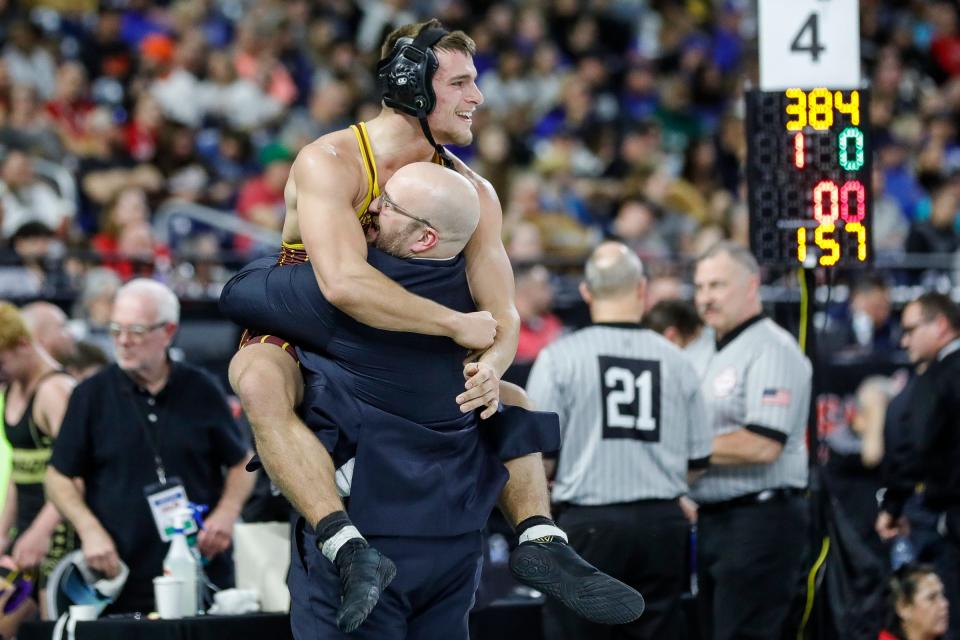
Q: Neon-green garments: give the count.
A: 1